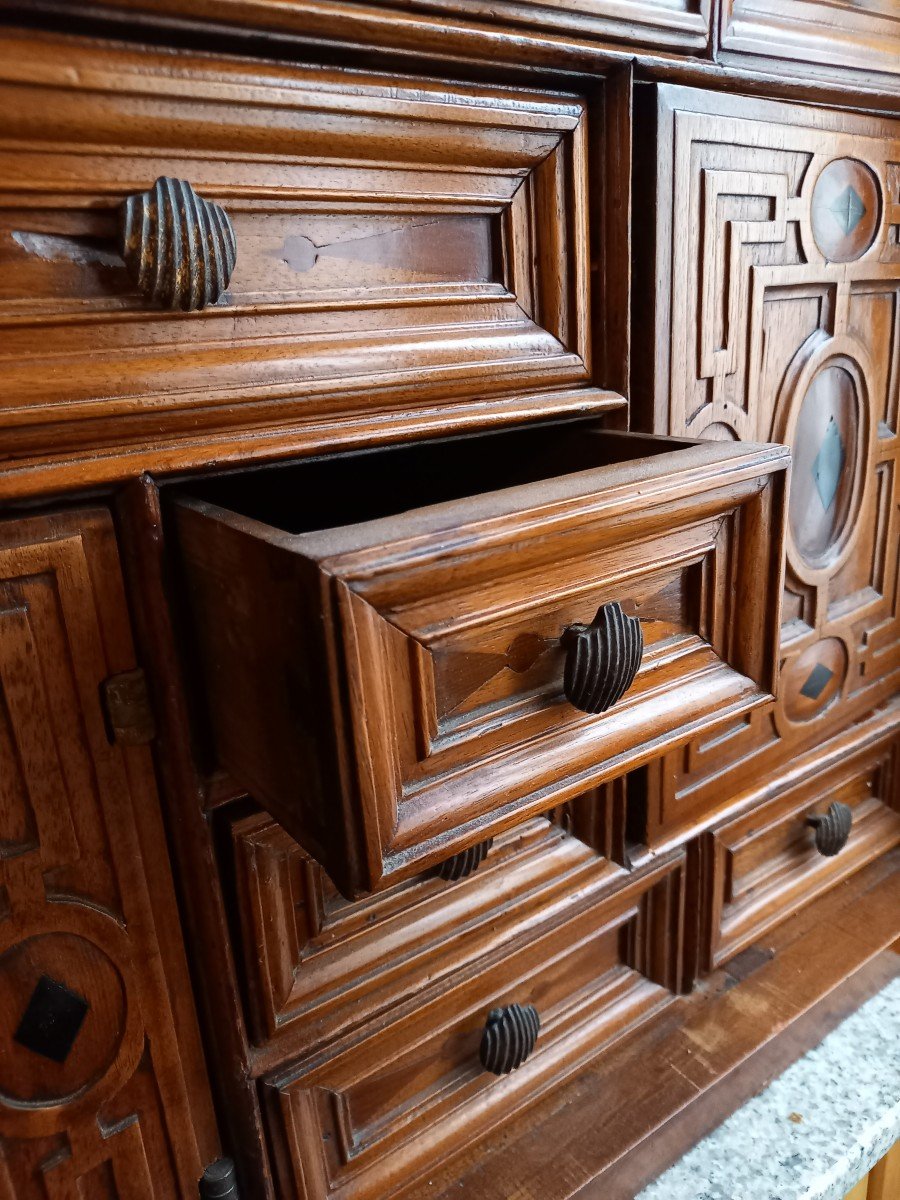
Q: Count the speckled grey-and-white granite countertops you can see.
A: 1